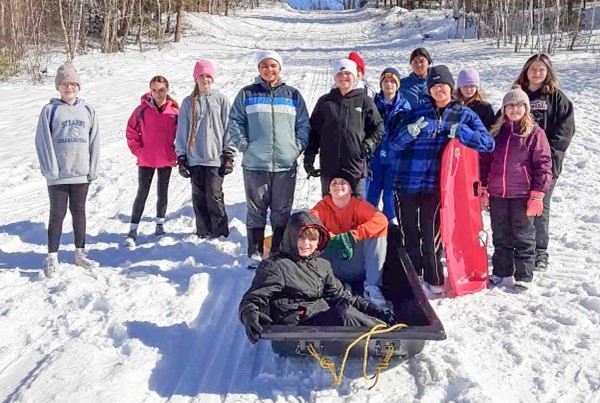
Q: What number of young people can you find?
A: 14